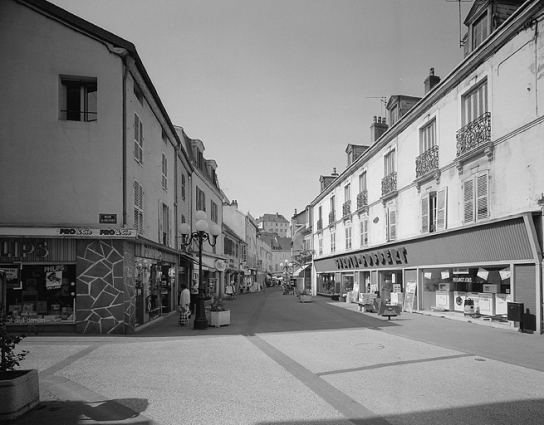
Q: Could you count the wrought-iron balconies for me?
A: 7